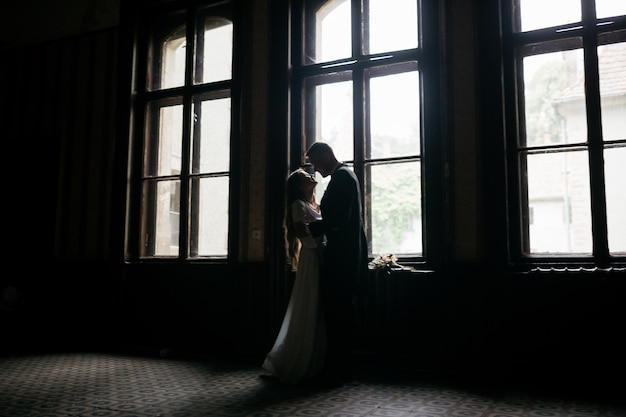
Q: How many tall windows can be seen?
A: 3